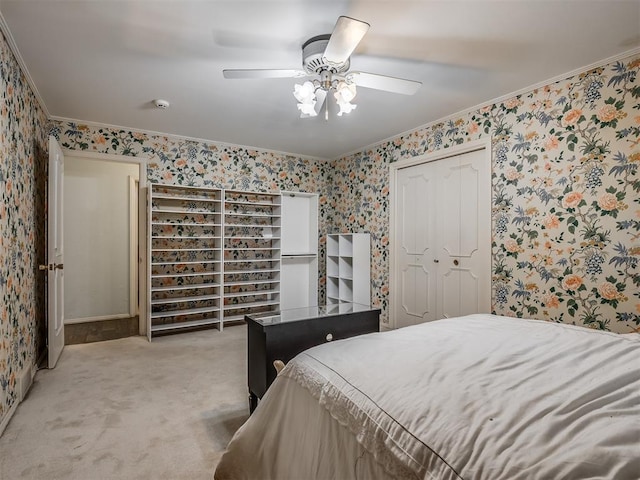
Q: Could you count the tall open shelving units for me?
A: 2